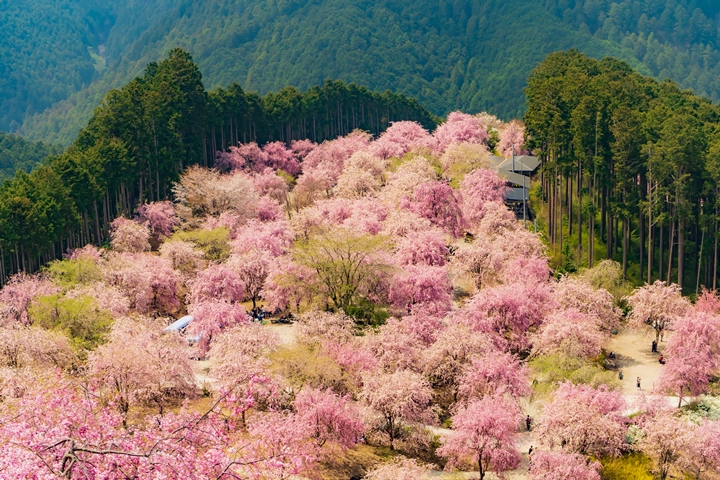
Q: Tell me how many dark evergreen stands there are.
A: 2